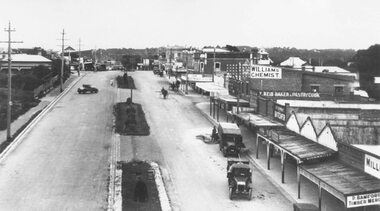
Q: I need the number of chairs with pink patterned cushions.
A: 0